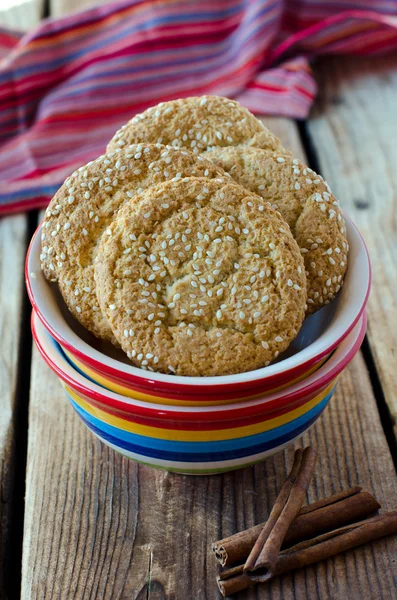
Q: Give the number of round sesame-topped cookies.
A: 4